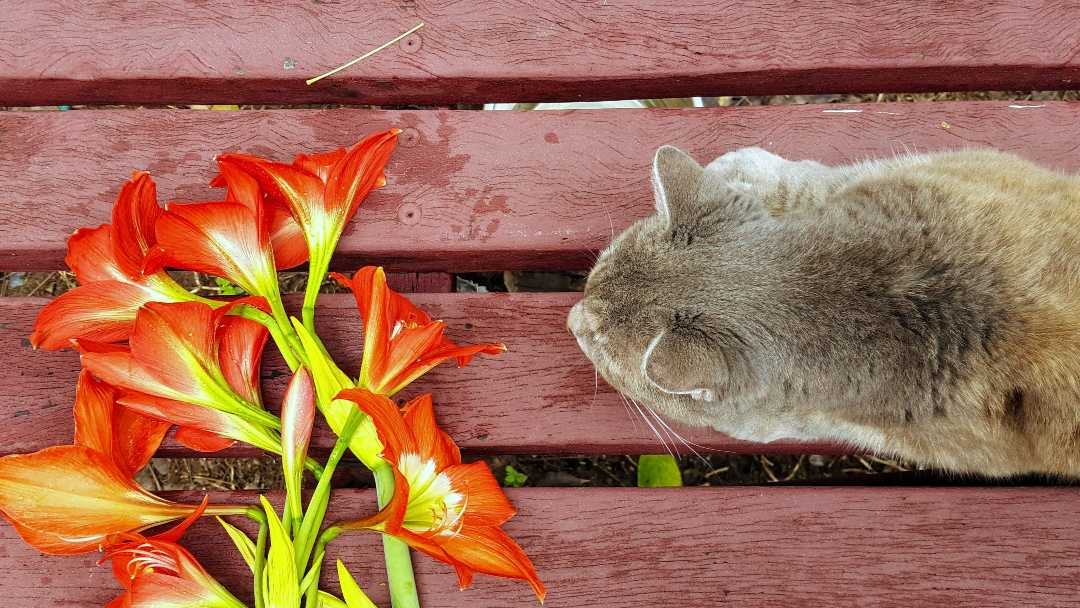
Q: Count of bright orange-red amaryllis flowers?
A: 8